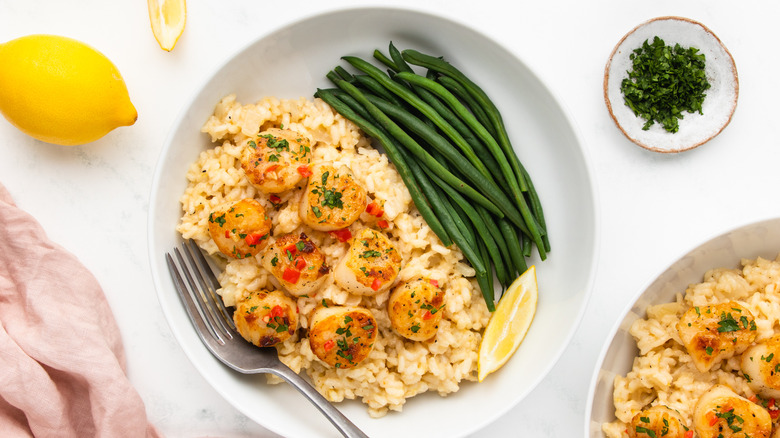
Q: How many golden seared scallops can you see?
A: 12